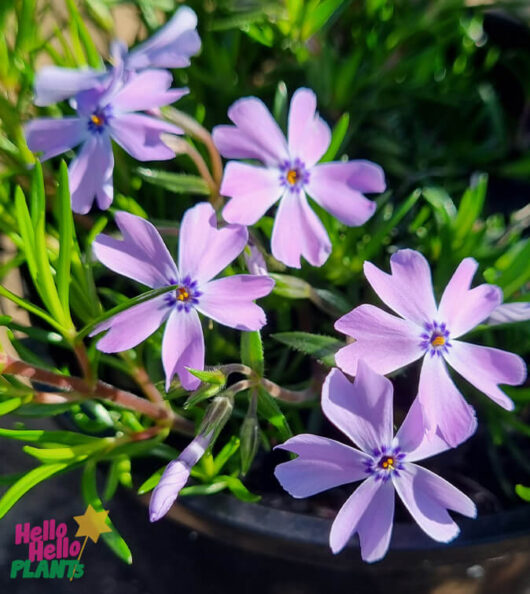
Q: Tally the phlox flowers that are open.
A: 6